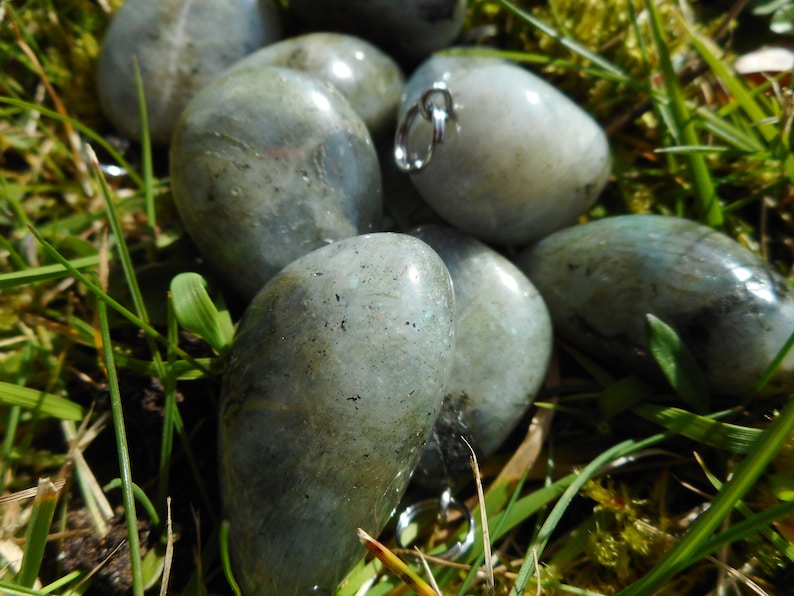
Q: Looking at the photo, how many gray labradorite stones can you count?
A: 8